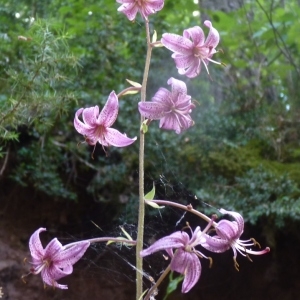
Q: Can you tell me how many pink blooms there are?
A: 7